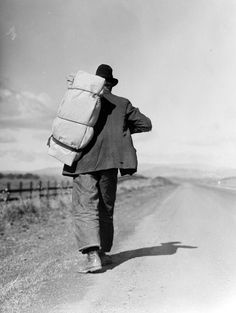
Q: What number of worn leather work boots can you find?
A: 2